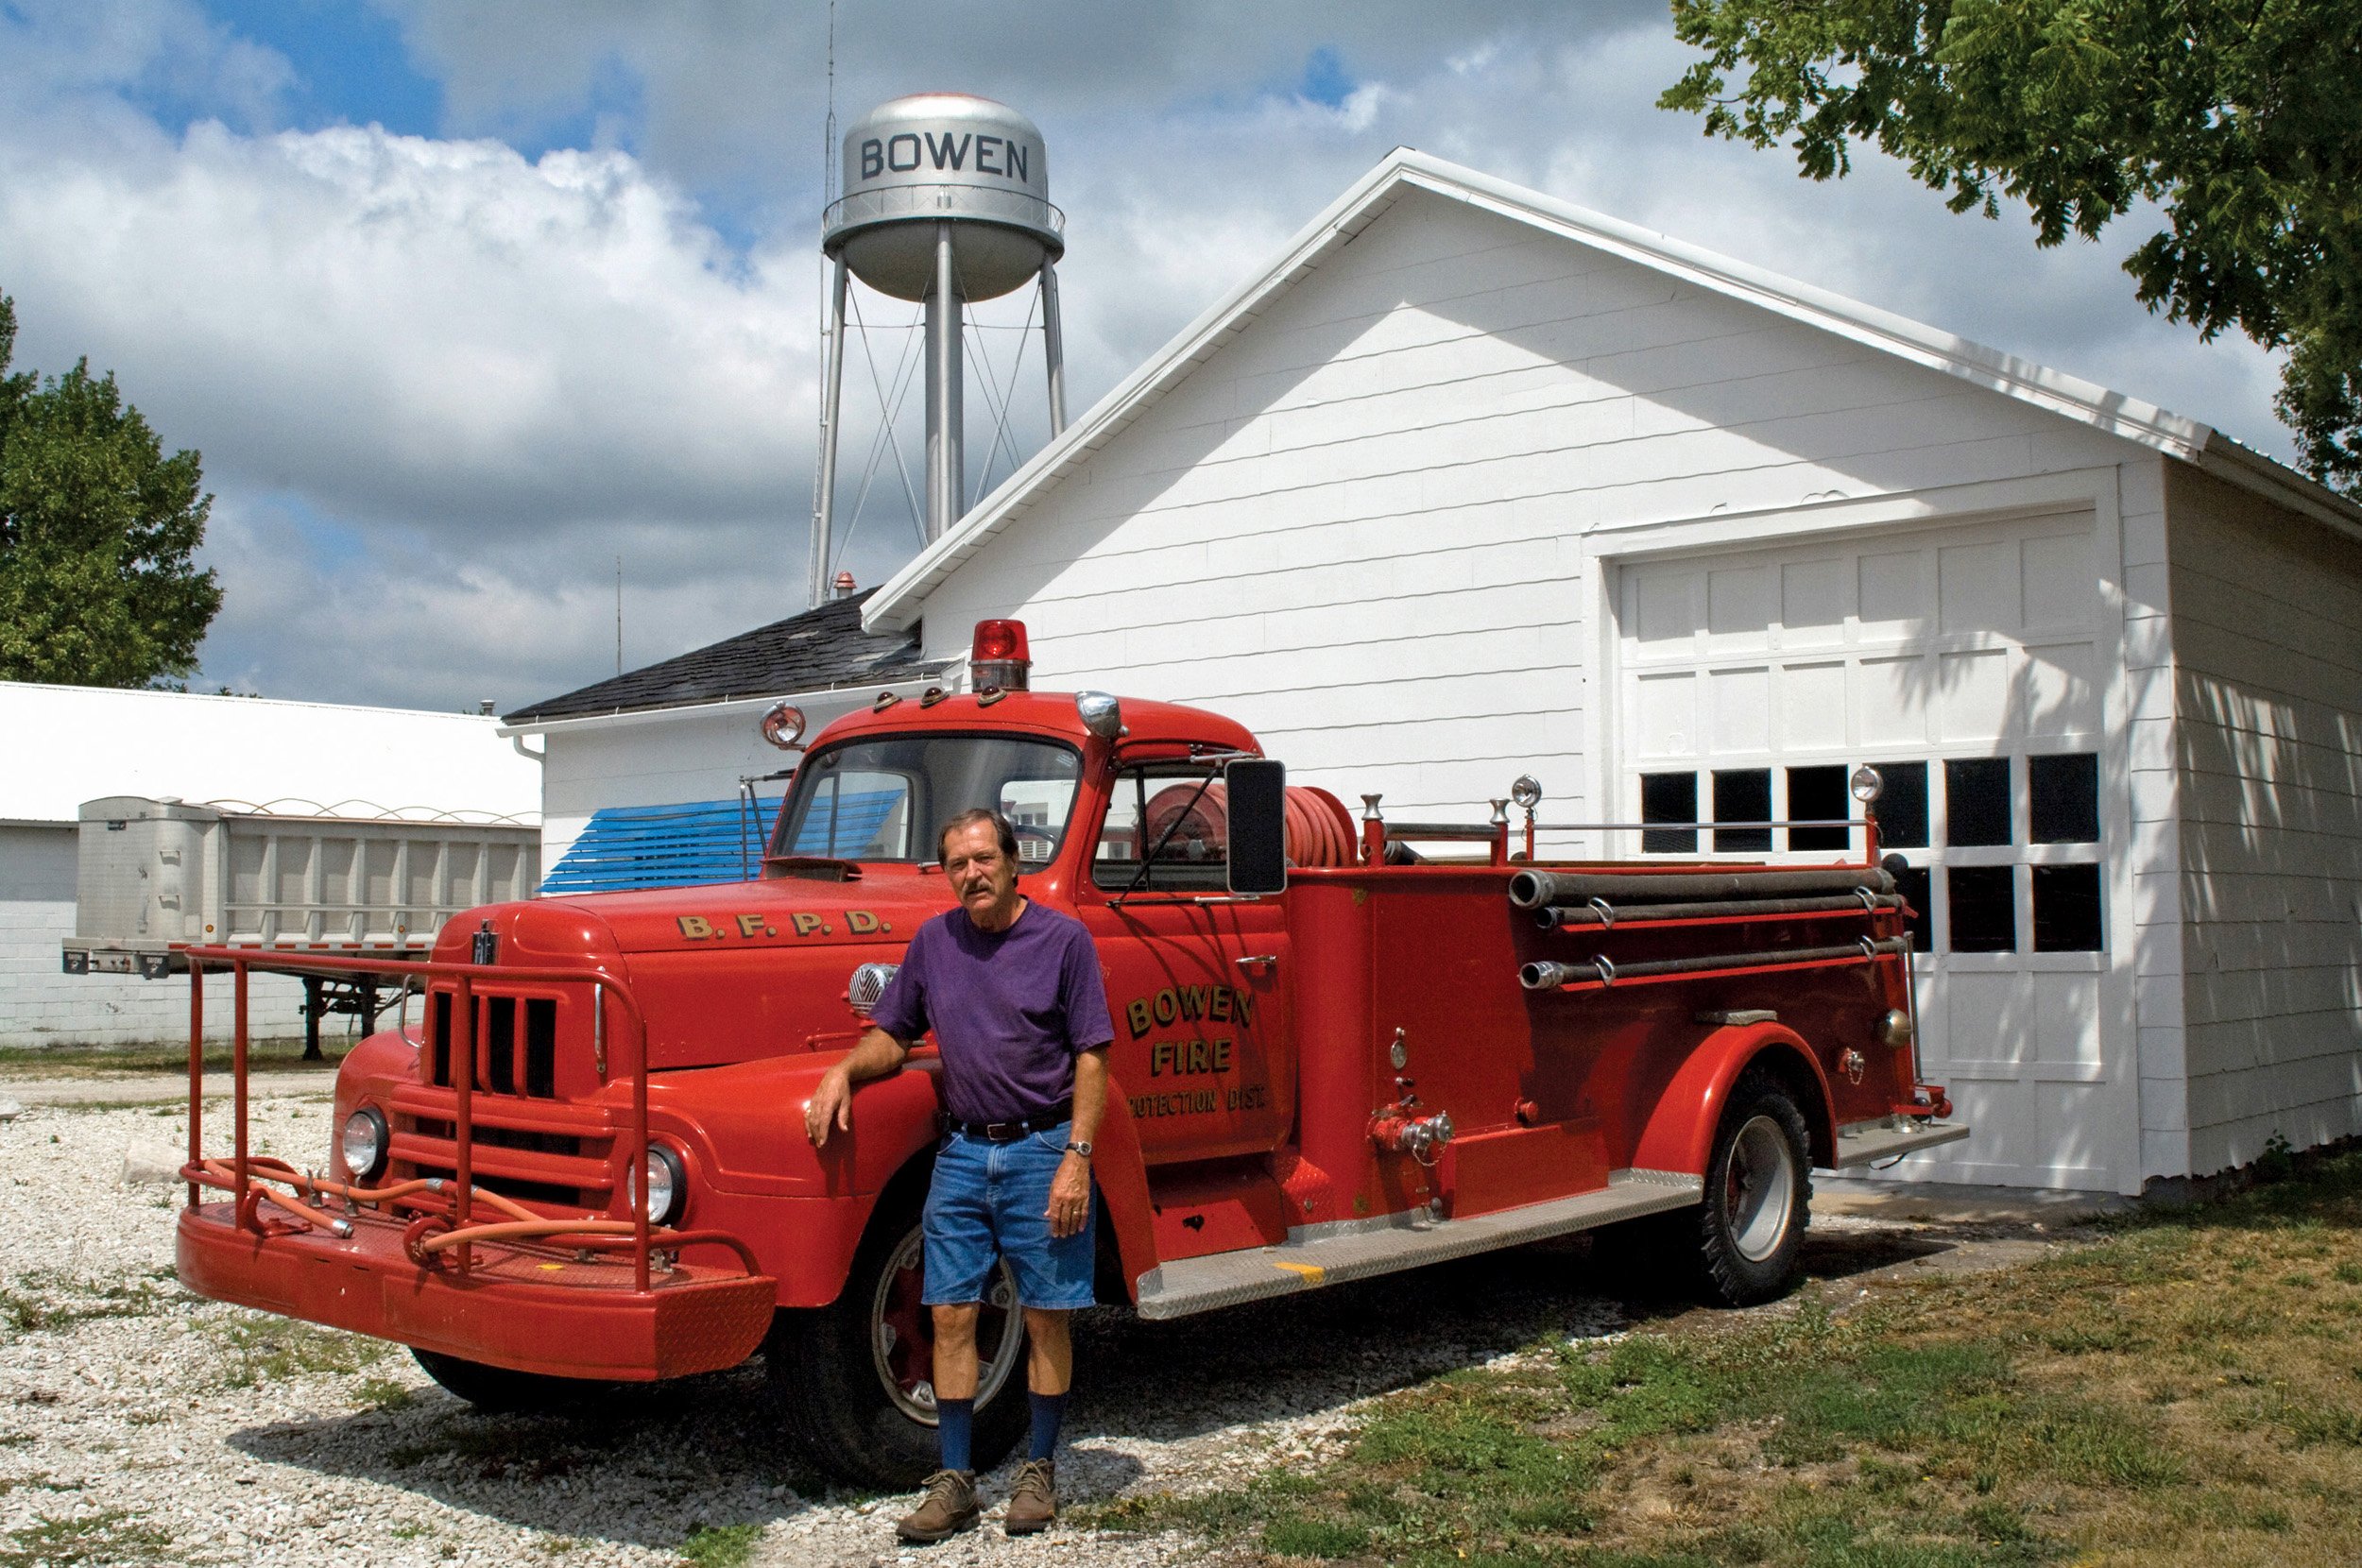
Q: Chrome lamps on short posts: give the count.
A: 2